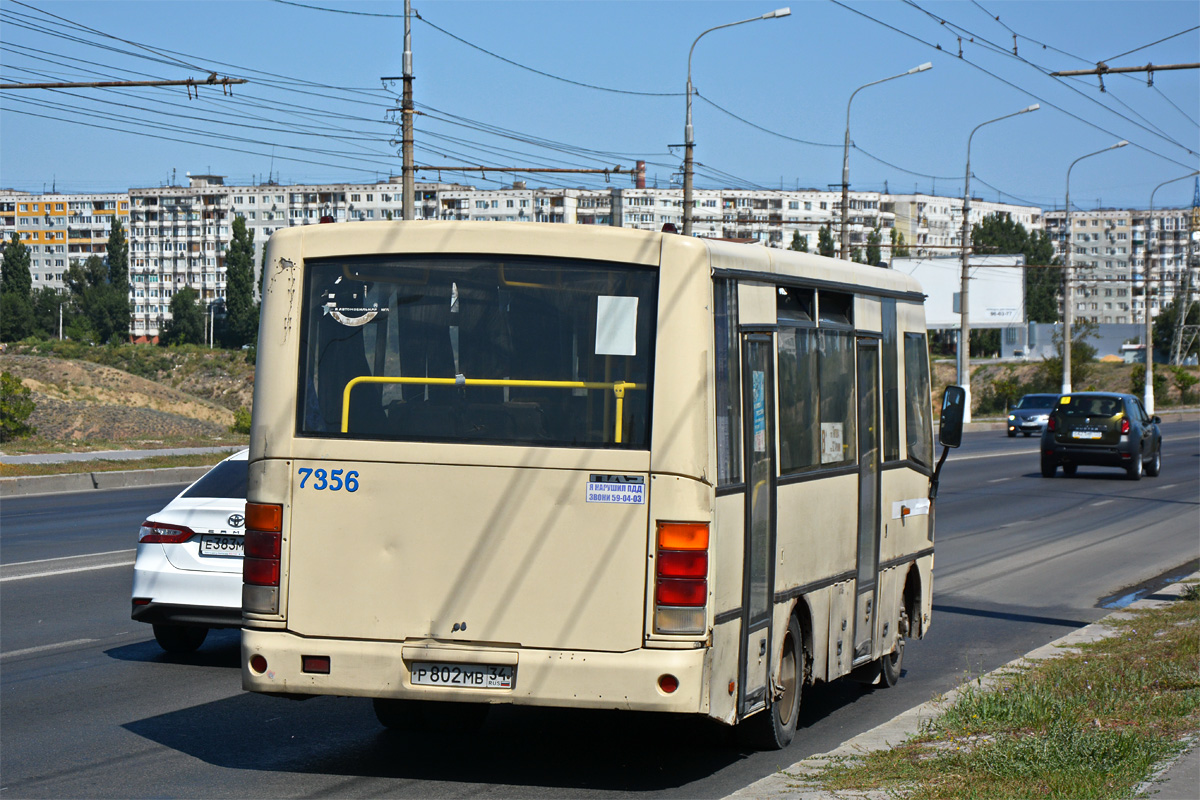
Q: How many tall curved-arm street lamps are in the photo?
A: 5